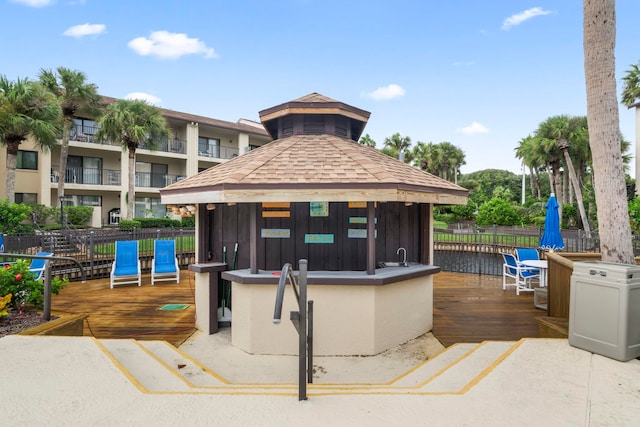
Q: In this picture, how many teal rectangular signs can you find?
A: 2